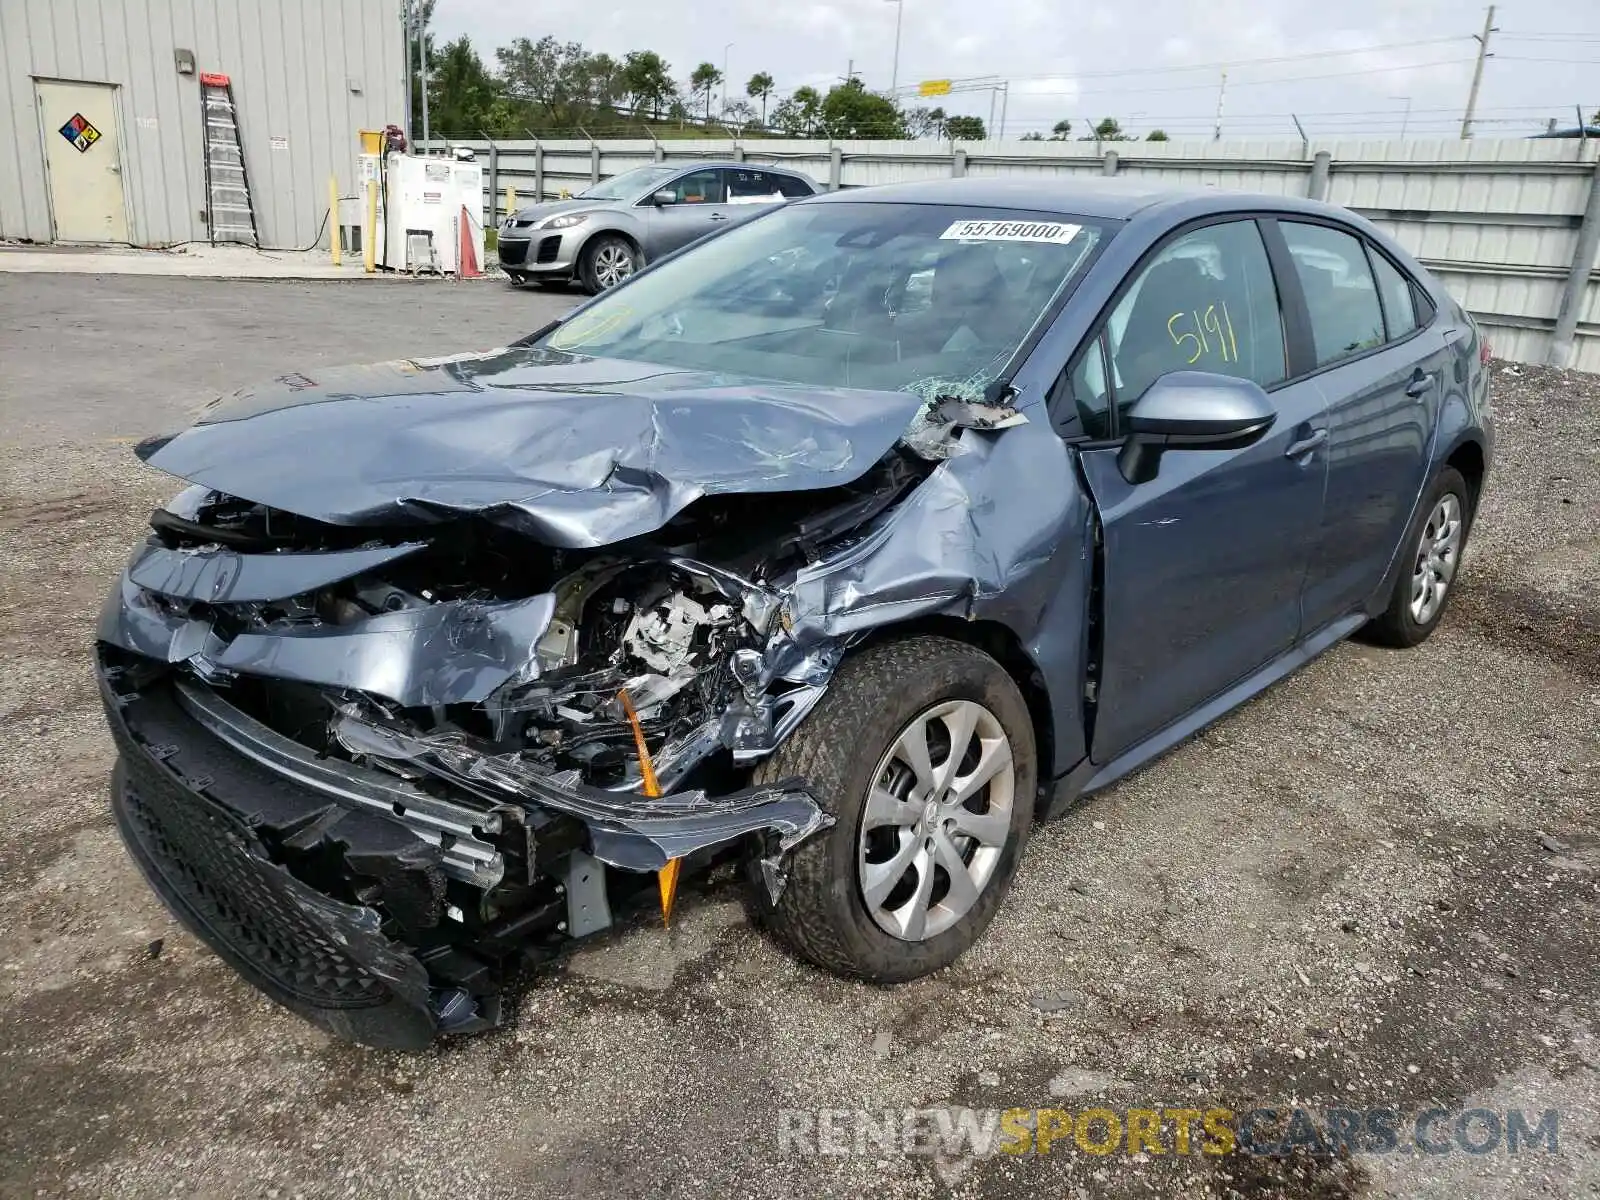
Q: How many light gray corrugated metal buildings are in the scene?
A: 1